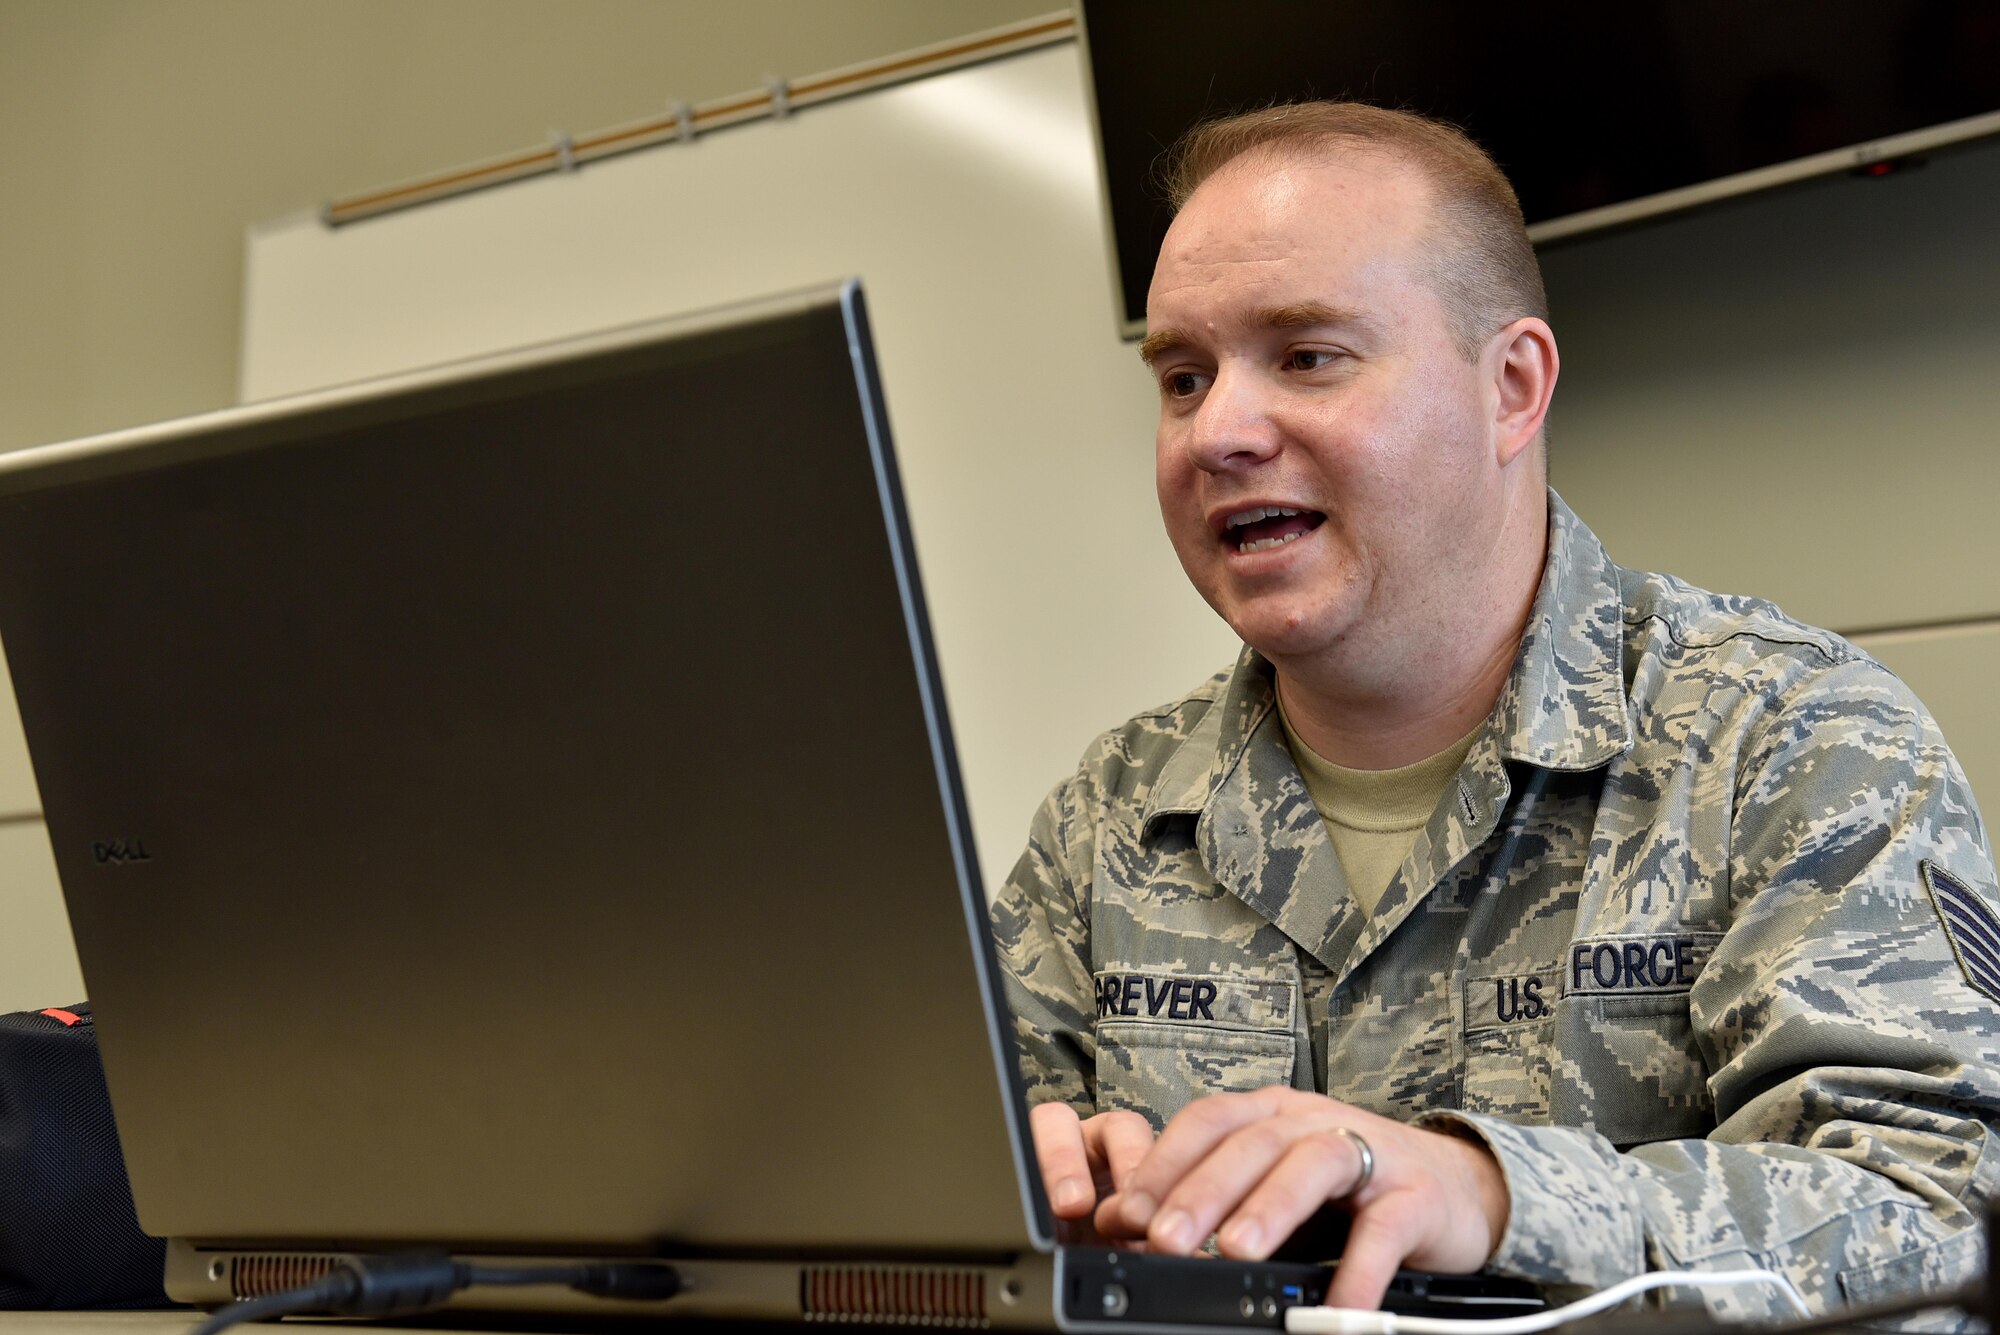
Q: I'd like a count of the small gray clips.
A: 3